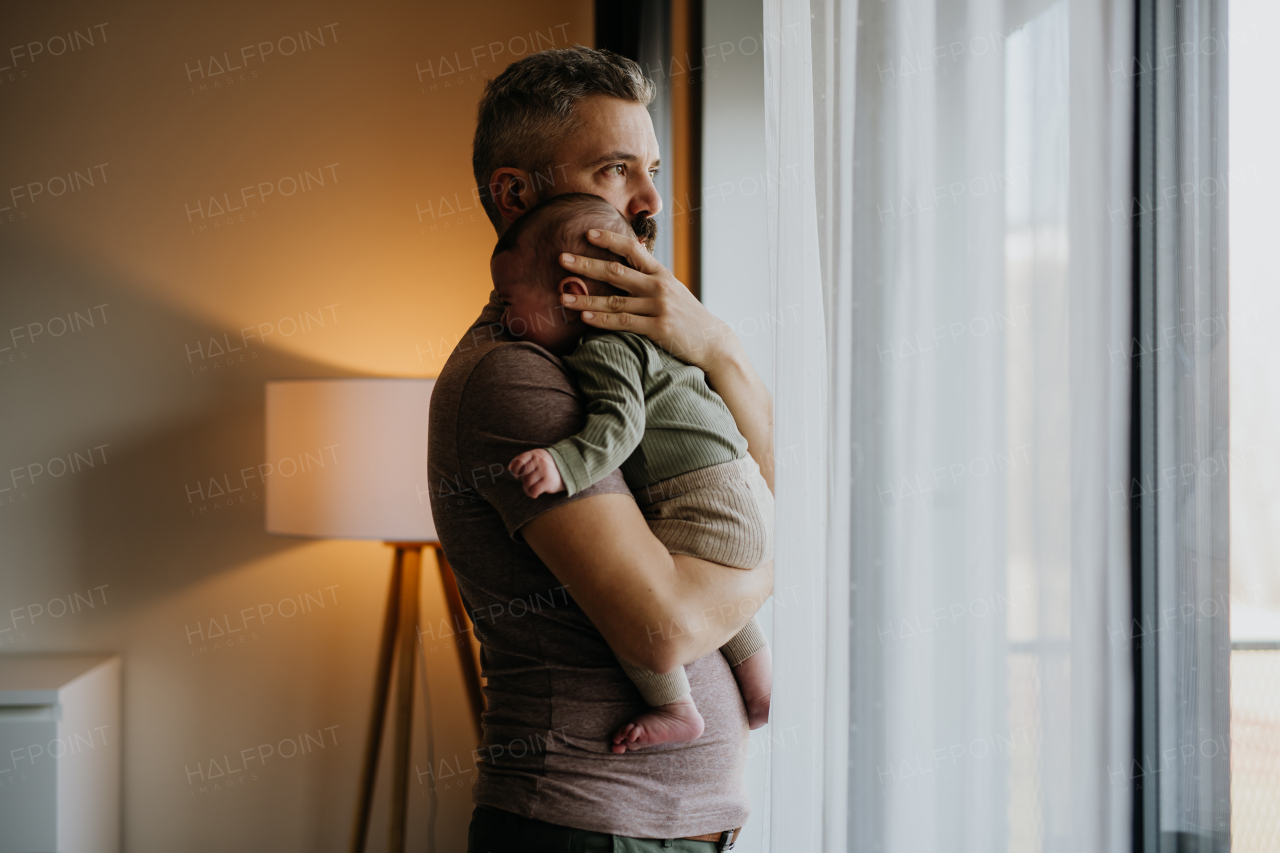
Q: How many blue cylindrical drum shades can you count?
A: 0